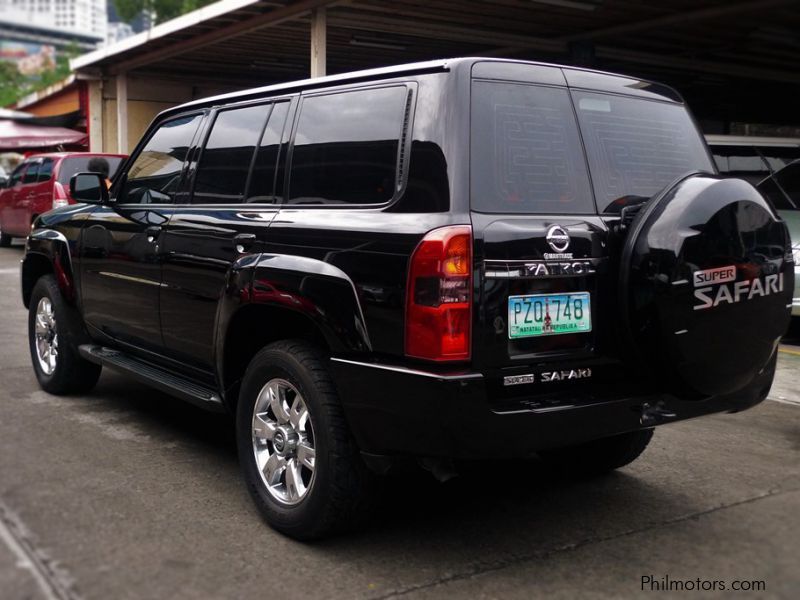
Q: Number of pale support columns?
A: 3